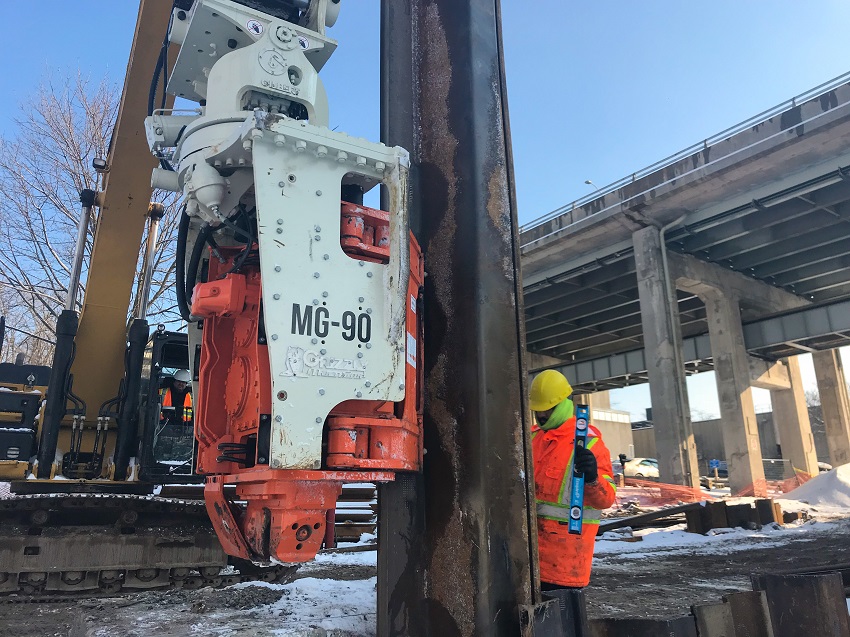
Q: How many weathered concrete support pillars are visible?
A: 4